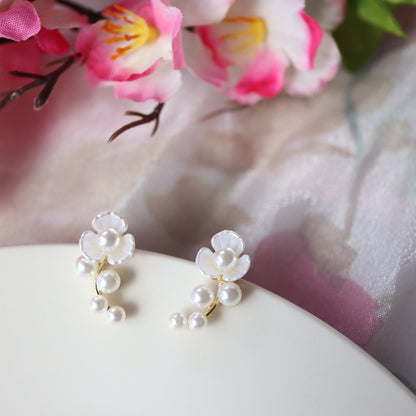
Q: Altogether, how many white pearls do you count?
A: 10